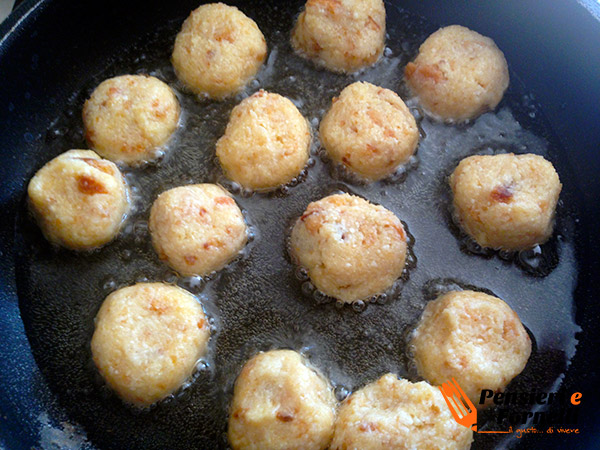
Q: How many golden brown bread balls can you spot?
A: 14